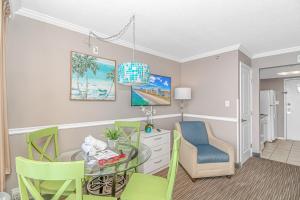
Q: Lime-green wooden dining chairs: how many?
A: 4